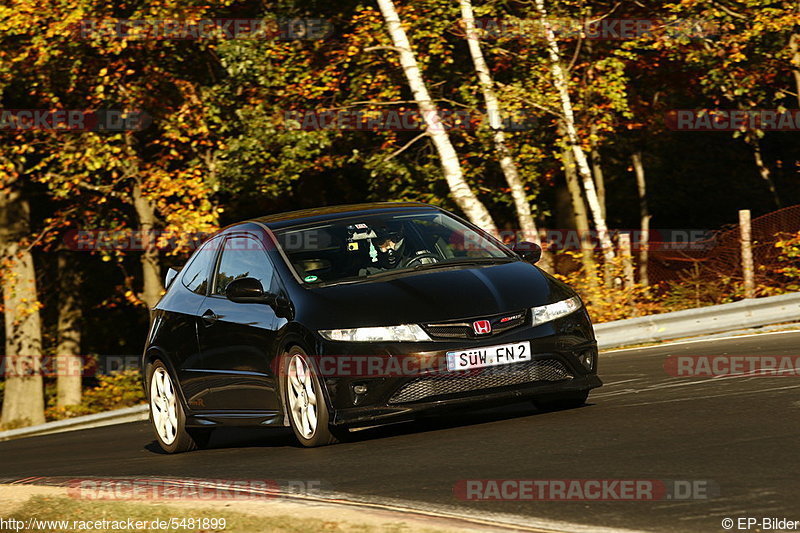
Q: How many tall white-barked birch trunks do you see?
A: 3